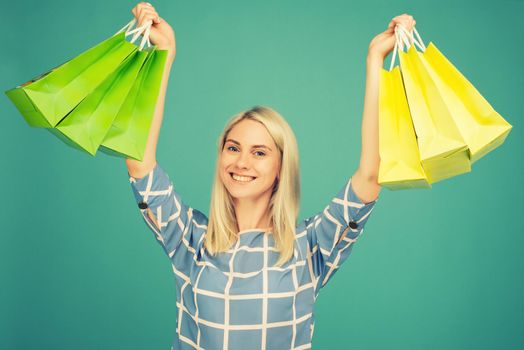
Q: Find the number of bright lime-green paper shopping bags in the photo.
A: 3